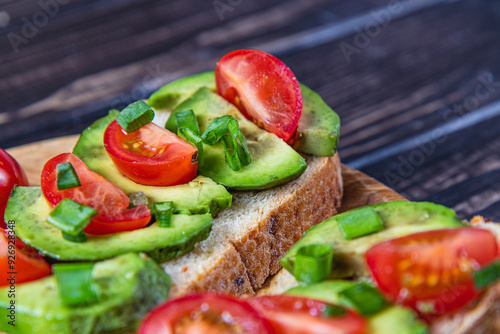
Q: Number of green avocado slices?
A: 7